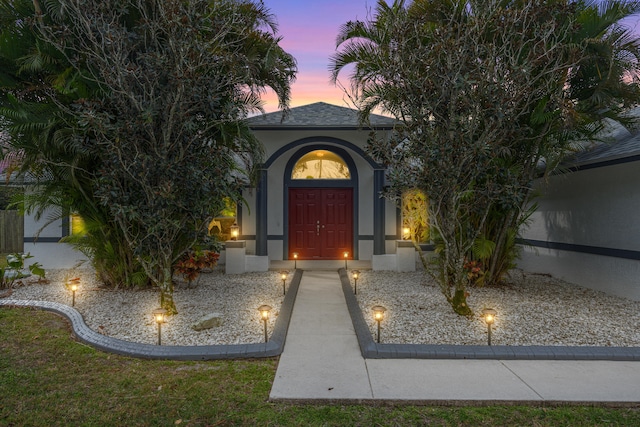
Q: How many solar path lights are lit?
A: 9